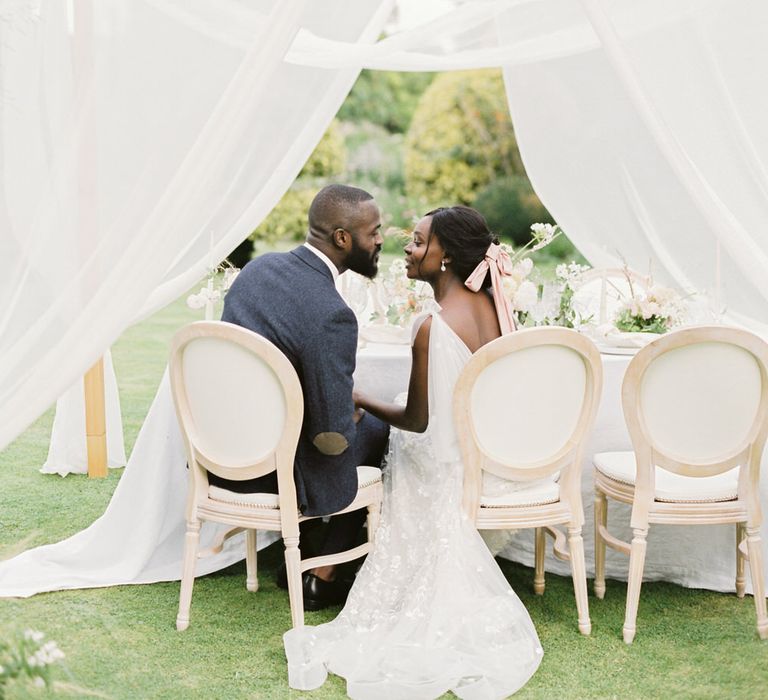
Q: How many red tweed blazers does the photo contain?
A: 0